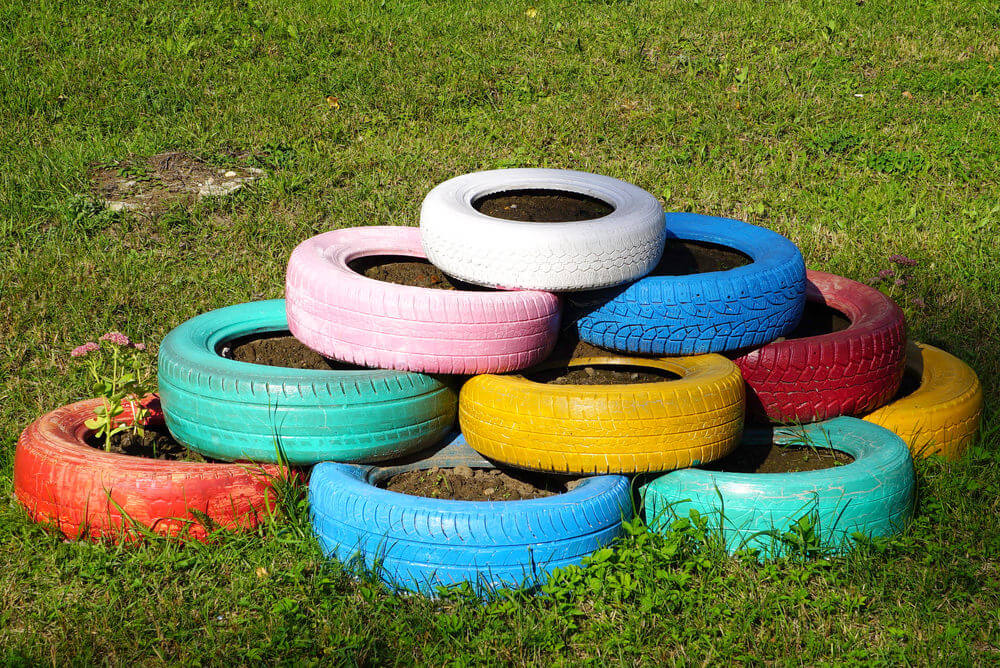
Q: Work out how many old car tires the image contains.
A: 10